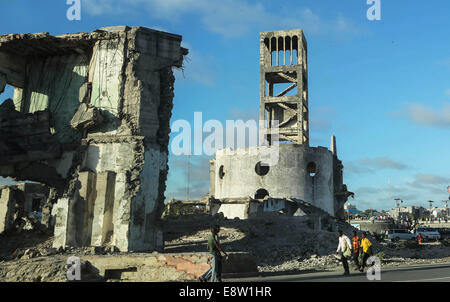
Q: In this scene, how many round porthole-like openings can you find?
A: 4